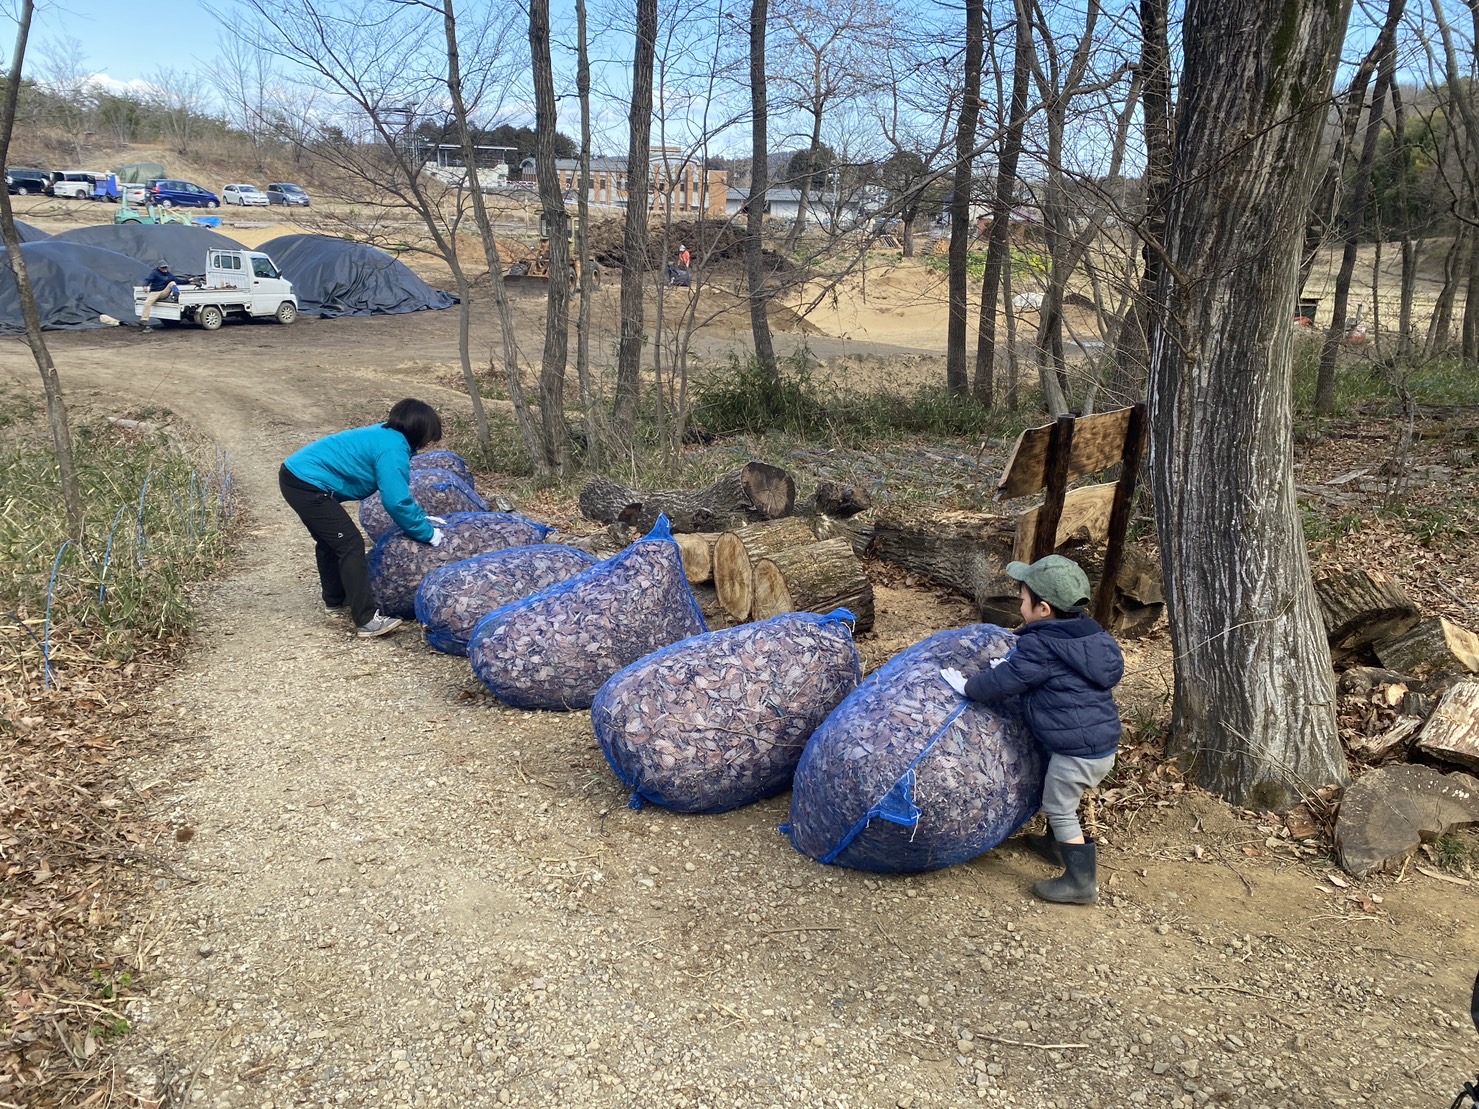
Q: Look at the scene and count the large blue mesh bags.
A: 7